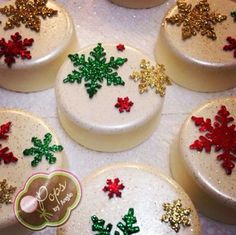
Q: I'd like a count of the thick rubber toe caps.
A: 0